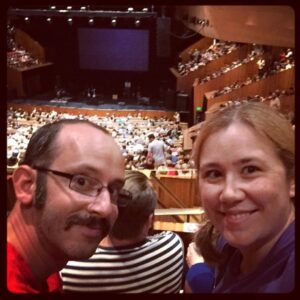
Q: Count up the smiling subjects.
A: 2